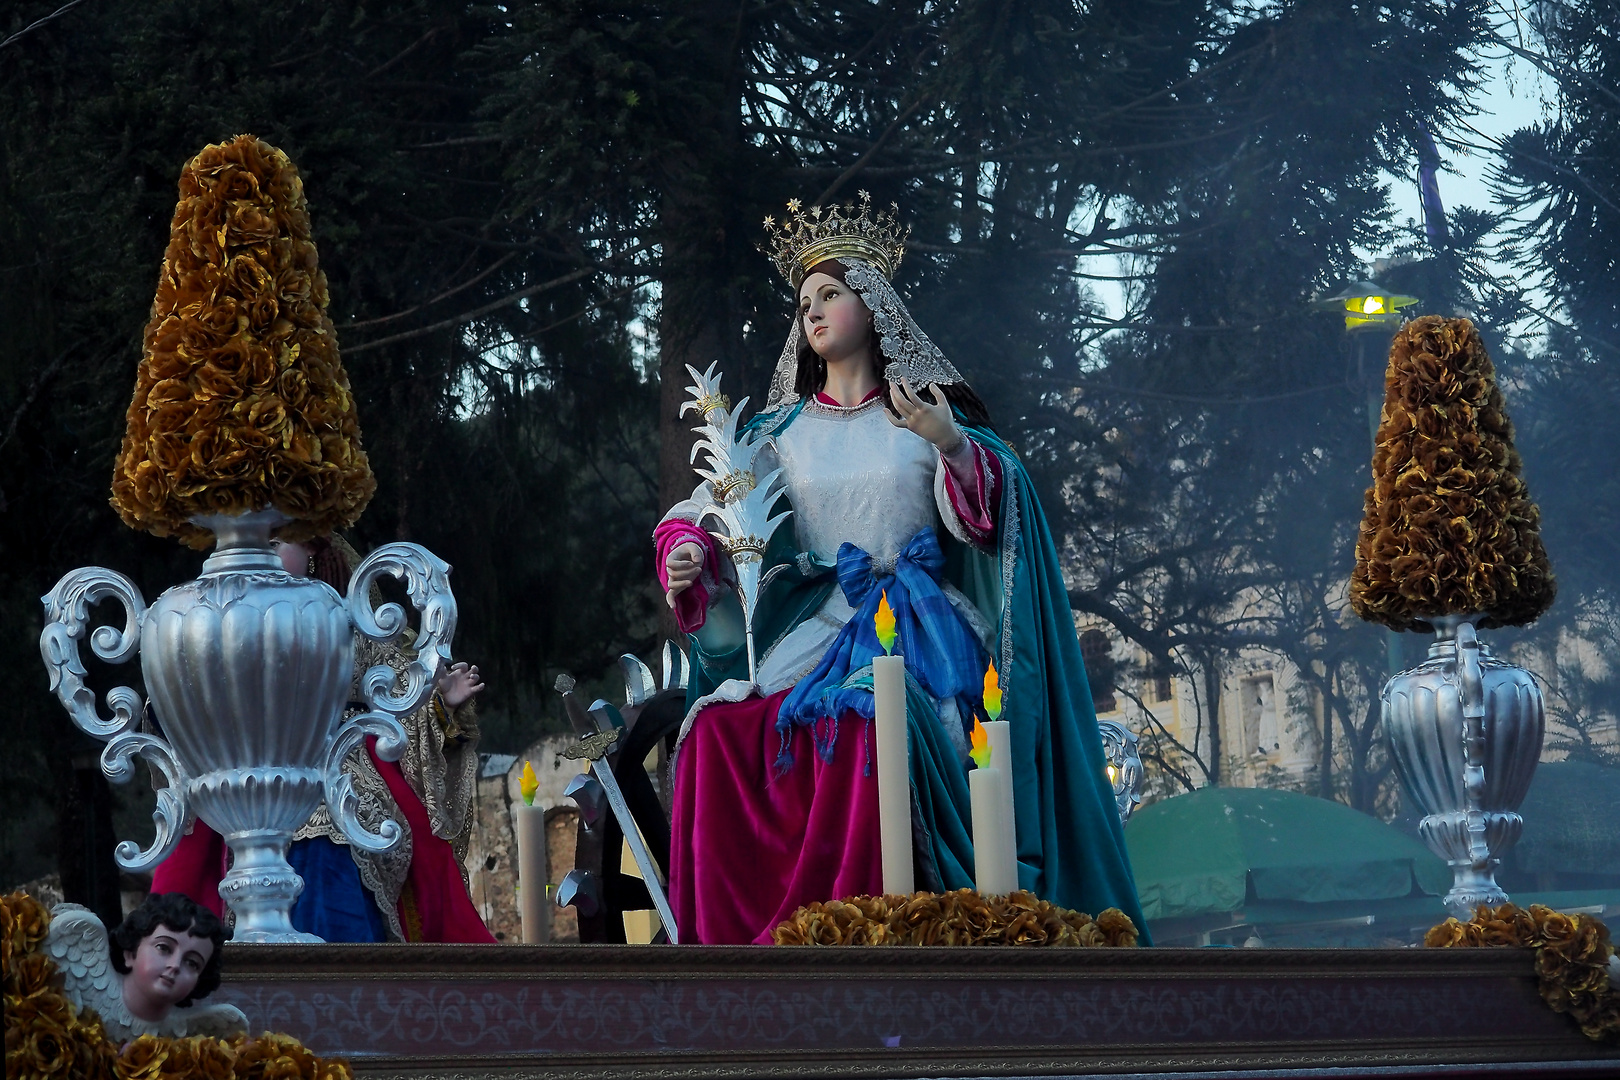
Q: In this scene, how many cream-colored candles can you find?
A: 4